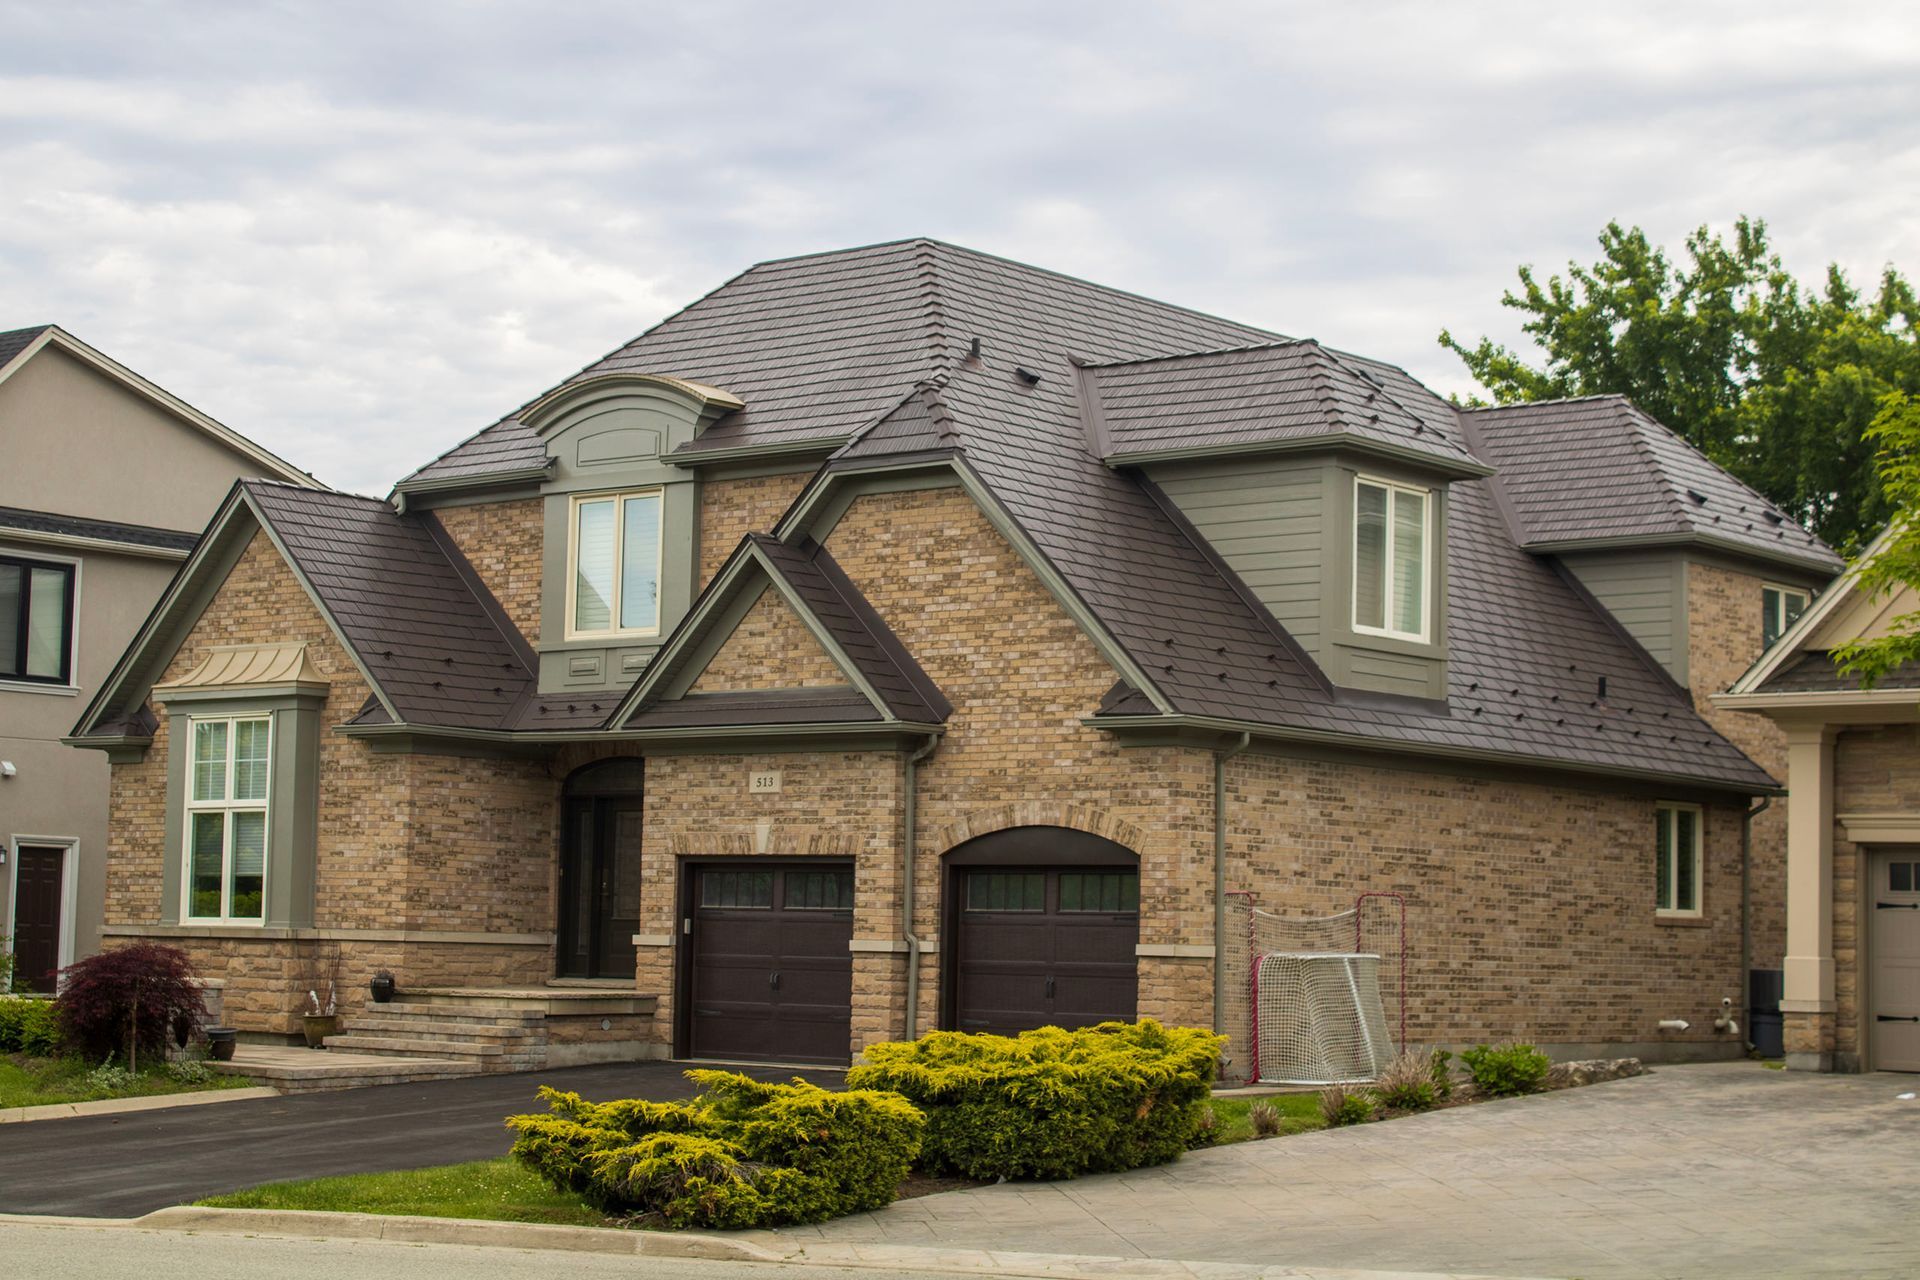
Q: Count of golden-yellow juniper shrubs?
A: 2